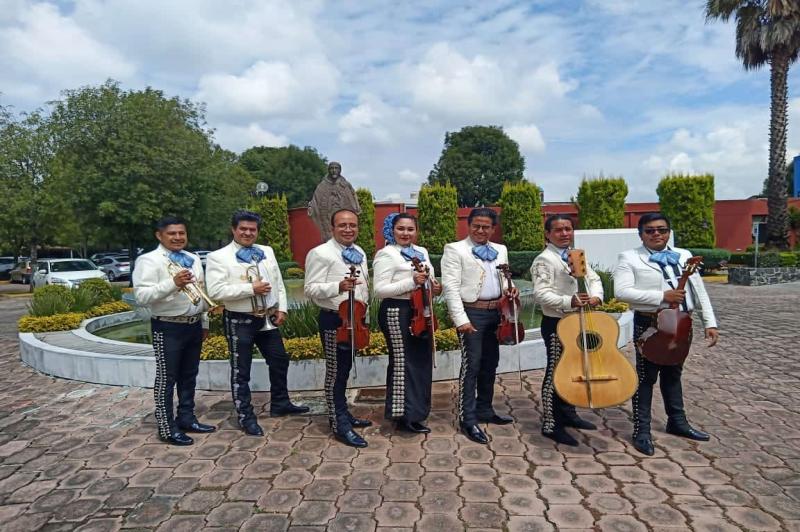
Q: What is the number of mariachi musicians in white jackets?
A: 7